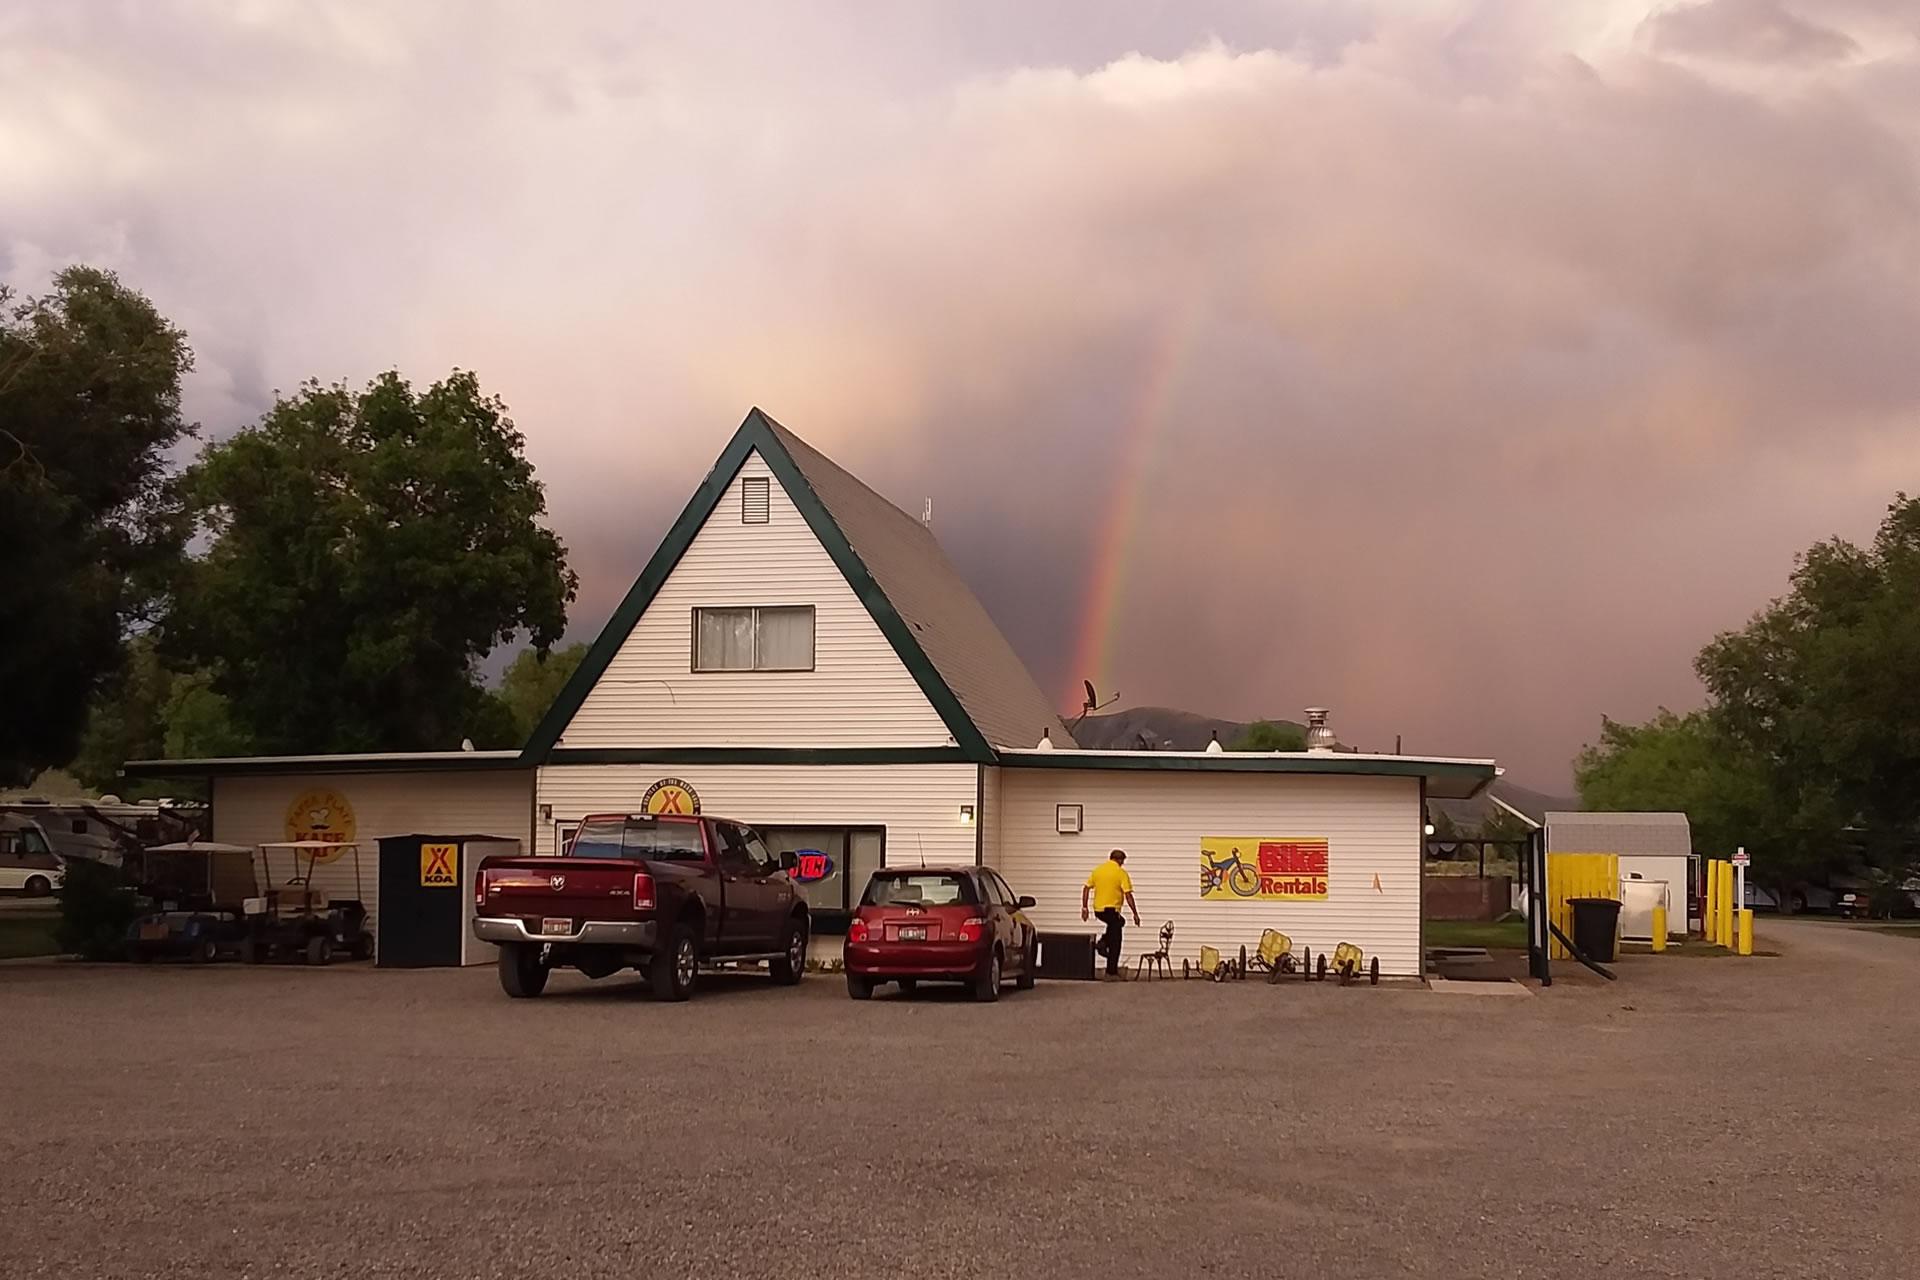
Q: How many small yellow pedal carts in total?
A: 3